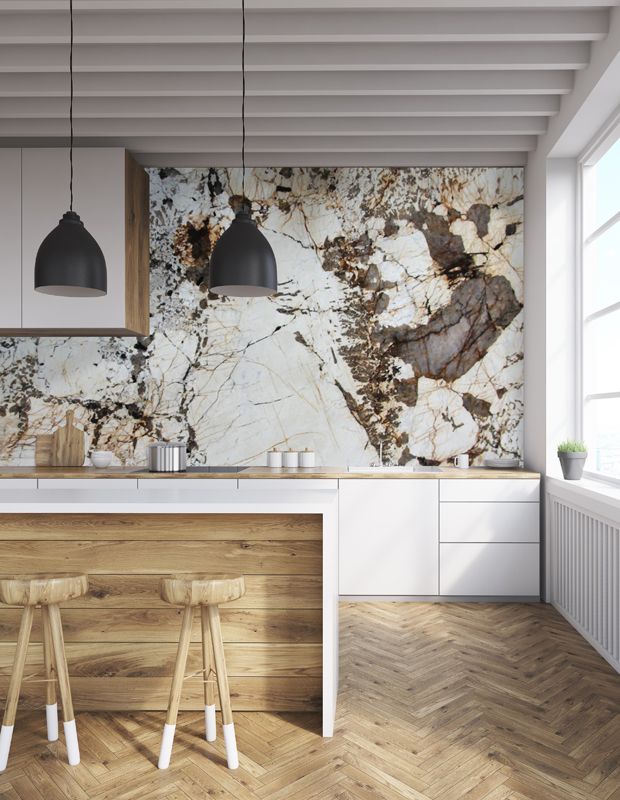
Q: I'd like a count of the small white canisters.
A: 3